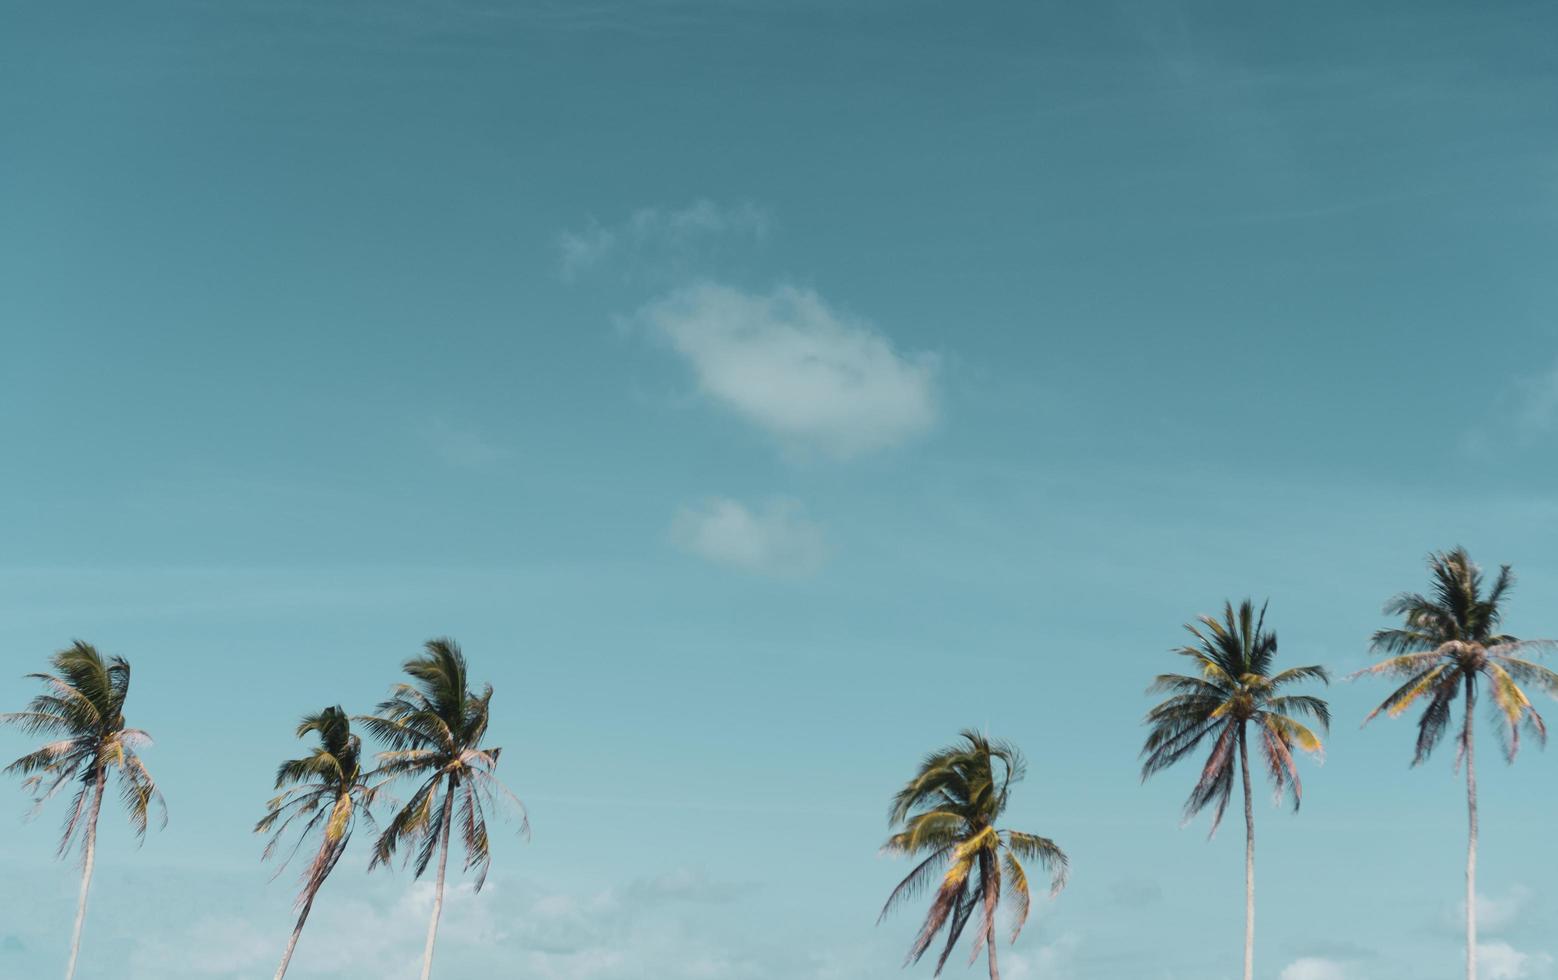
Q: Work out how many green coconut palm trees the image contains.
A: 6